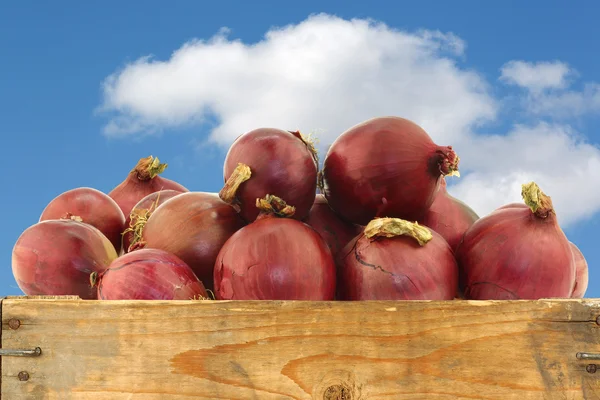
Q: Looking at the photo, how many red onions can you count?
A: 14